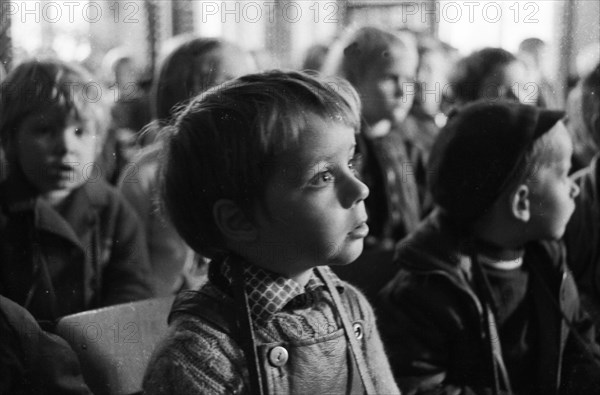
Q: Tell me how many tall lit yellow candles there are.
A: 0